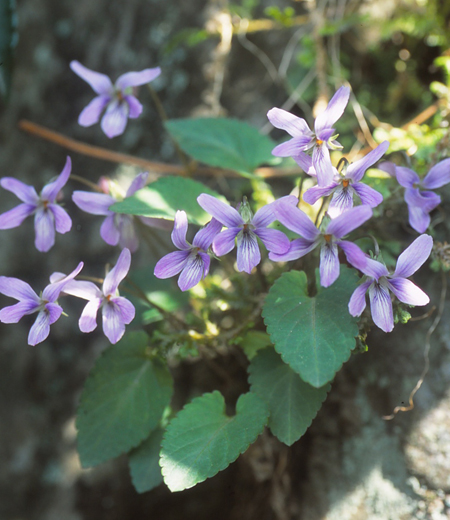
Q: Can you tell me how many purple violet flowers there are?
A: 12